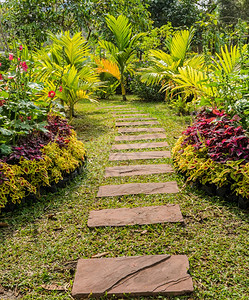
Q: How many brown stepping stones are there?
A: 14